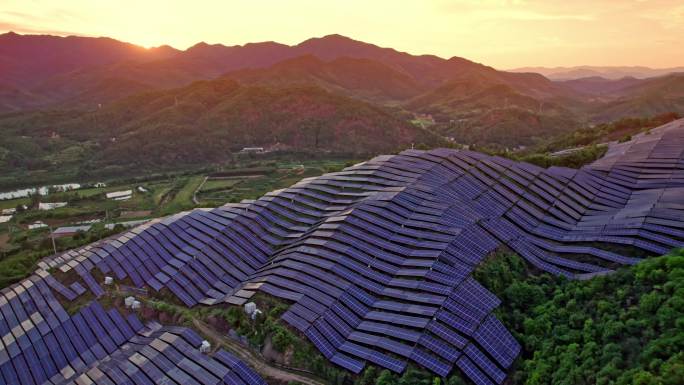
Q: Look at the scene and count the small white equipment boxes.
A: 6